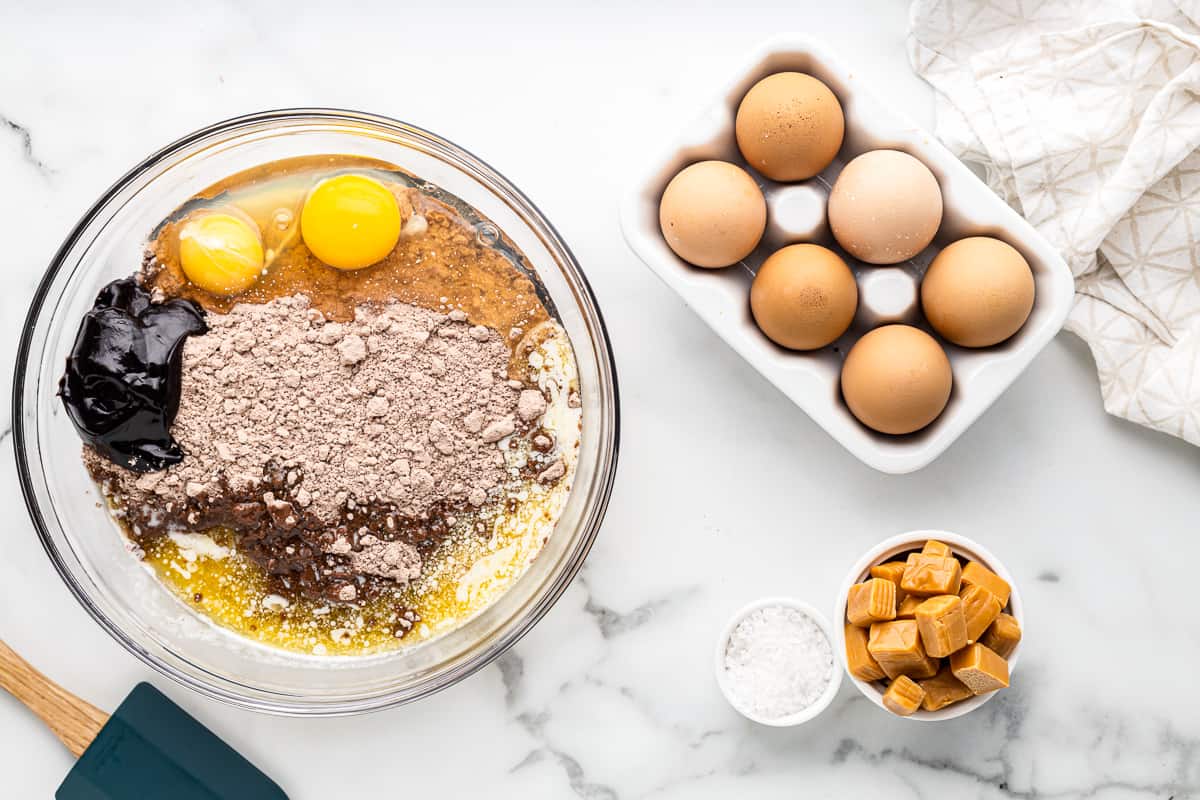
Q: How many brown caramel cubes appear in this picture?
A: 14